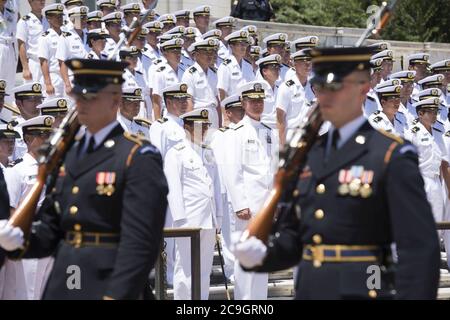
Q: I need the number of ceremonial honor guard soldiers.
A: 2